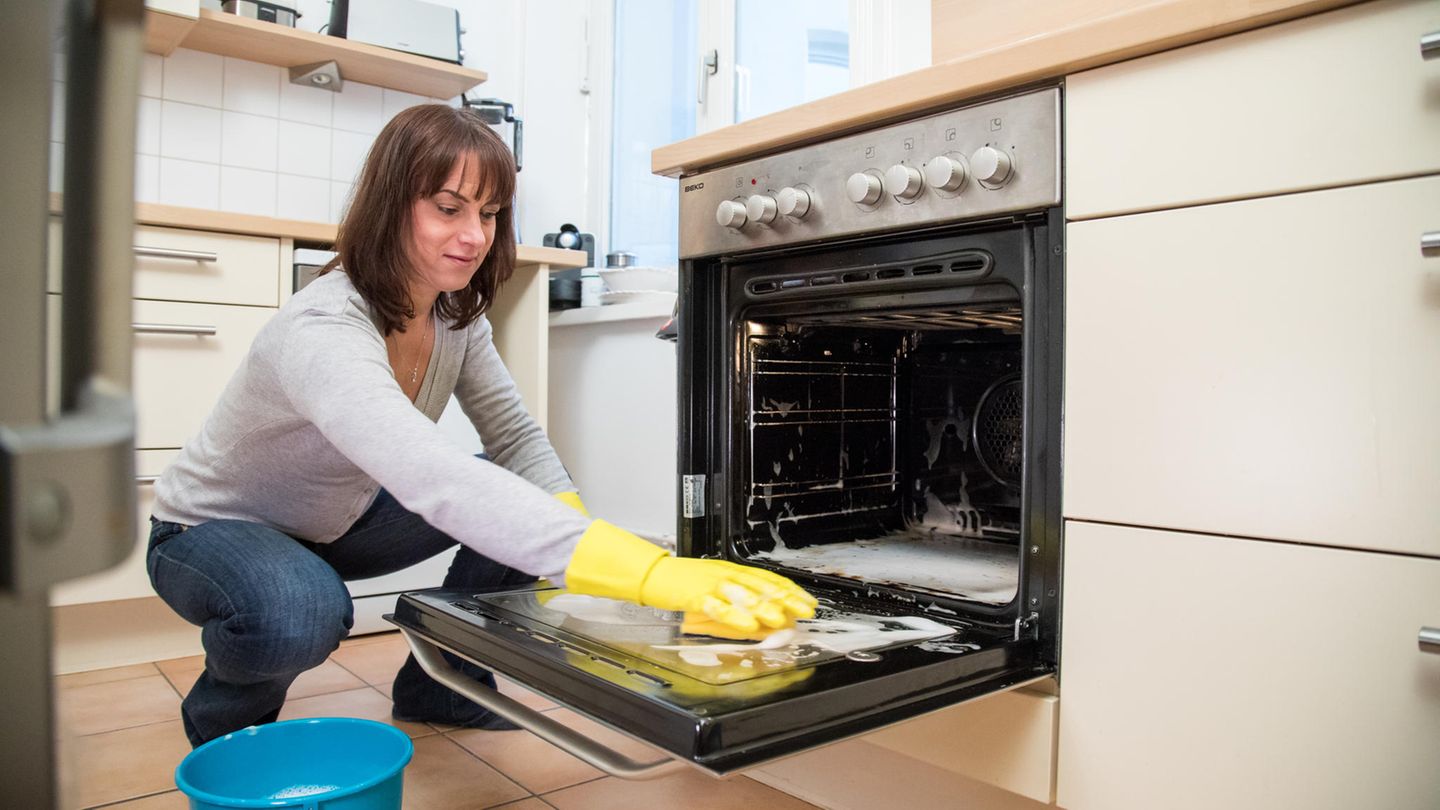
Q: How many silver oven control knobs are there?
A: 7